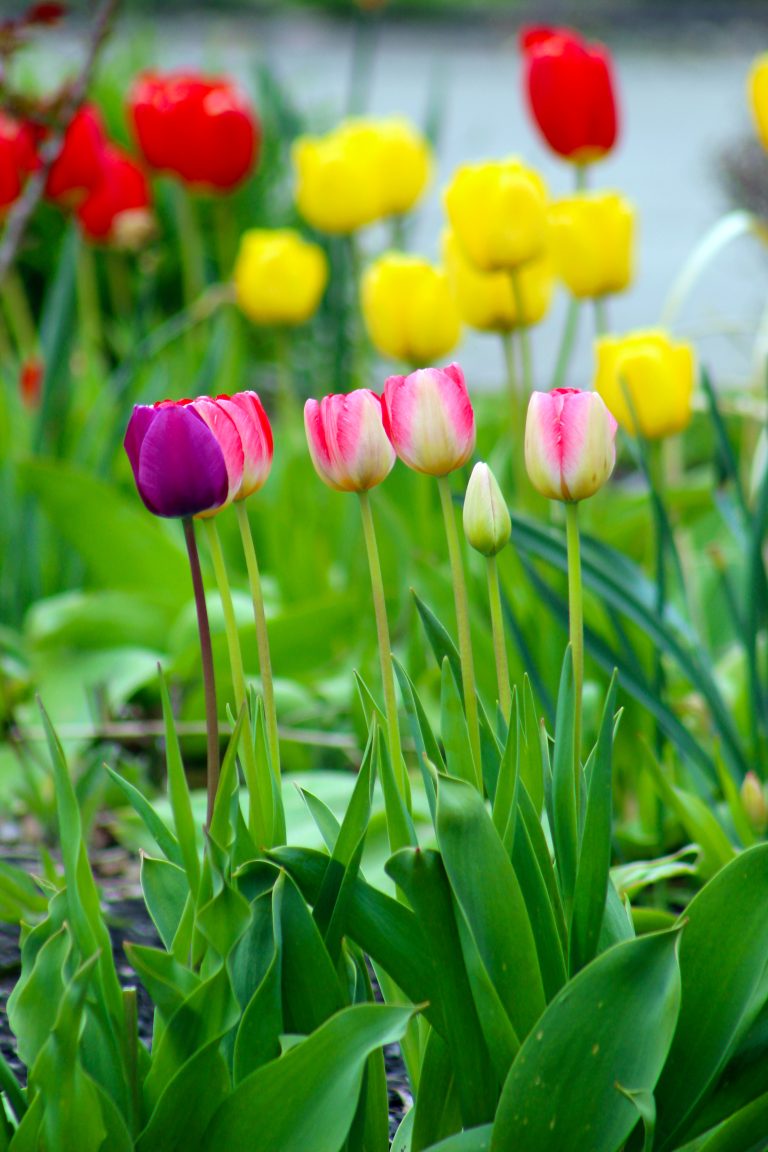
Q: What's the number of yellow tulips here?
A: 9